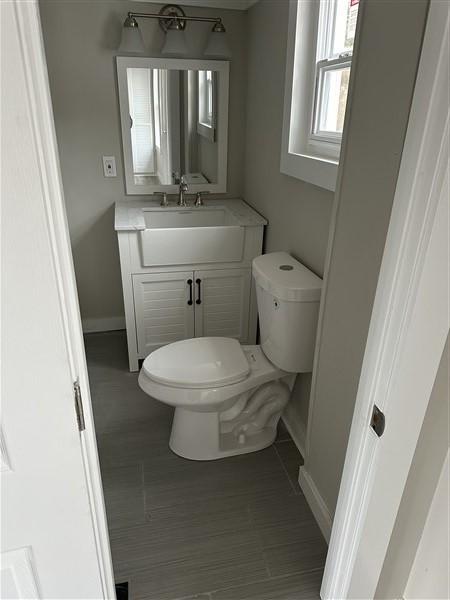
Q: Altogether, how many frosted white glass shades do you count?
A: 3